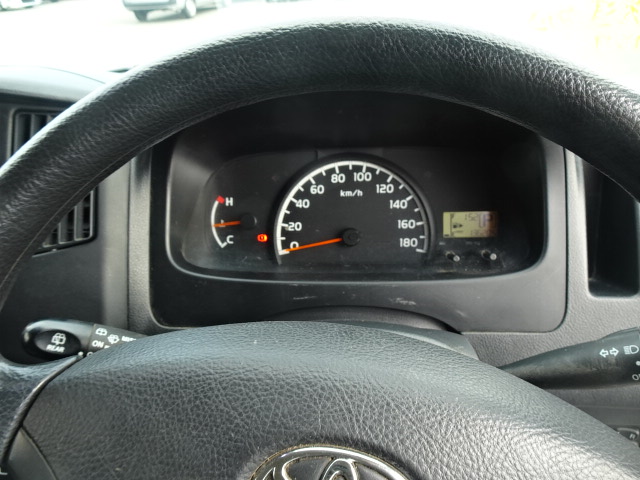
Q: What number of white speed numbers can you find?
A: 10